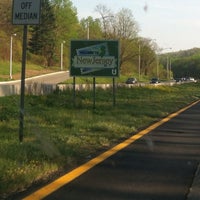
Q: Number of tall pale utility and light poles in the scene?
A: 7